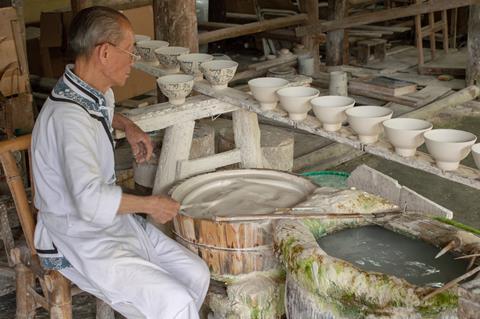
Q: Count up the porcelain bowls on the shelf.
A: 13